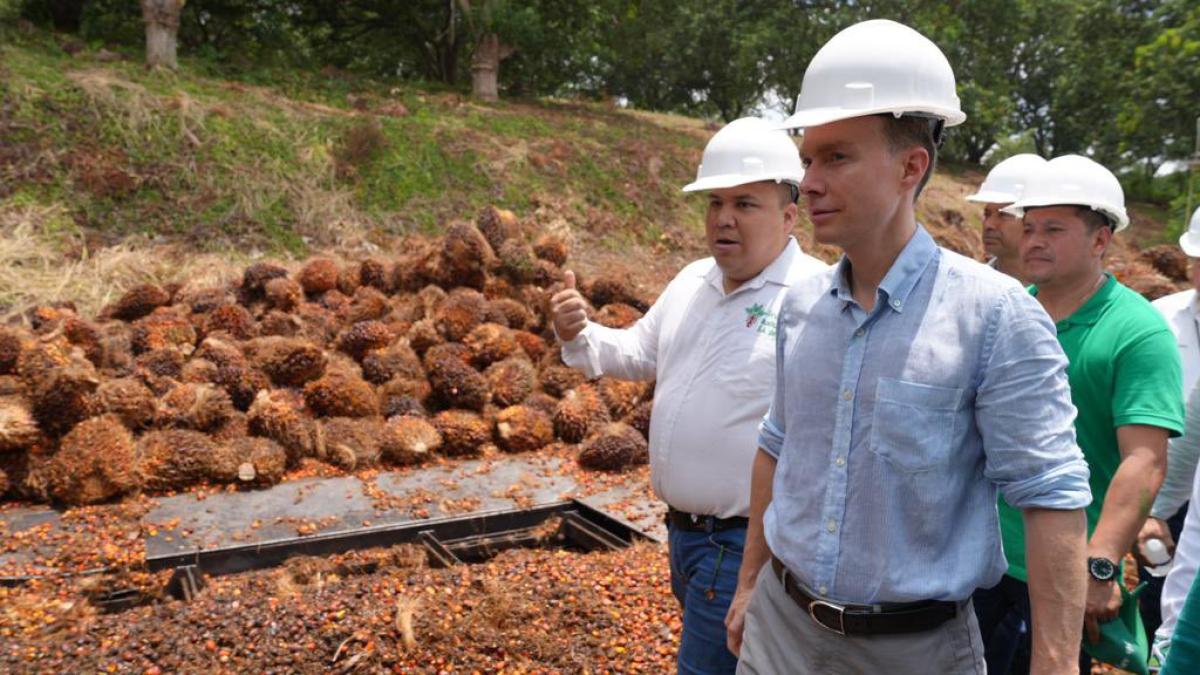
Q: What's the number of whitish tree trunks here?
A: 2